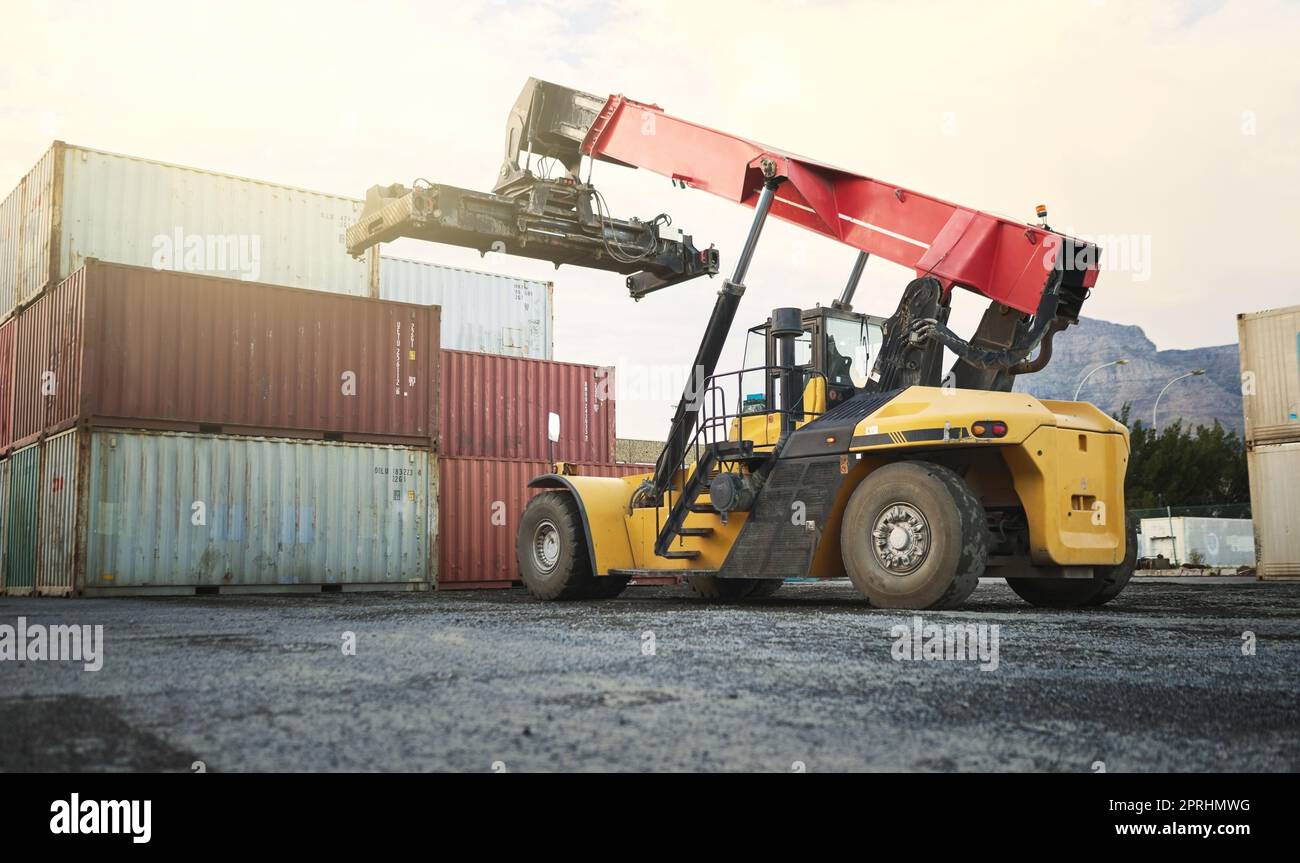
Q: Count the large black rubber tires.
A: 4